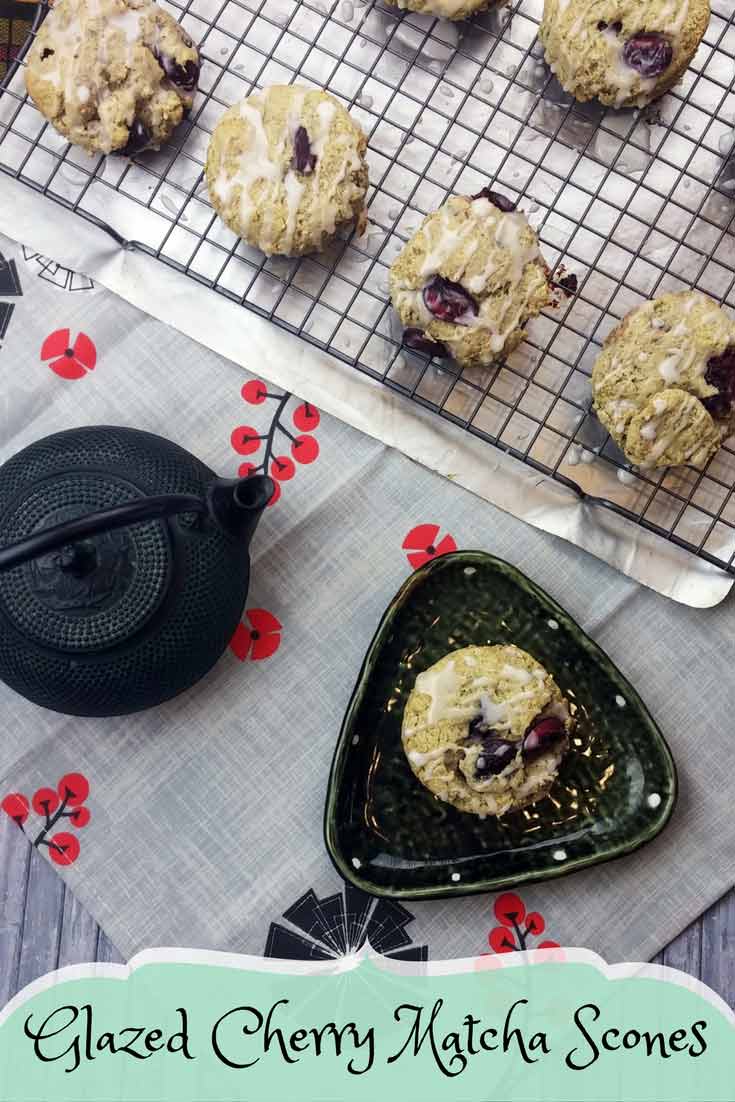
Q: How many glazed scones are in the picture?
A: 7